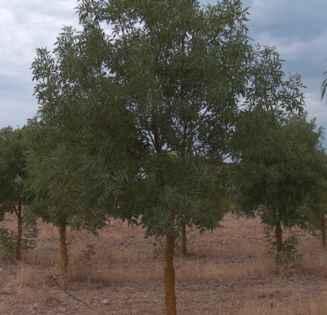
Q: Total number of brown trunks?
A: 6